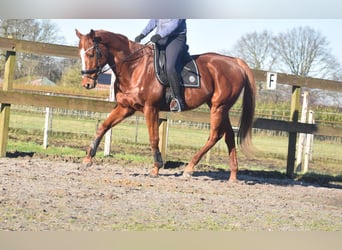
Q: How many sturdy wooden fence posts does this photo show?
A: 3